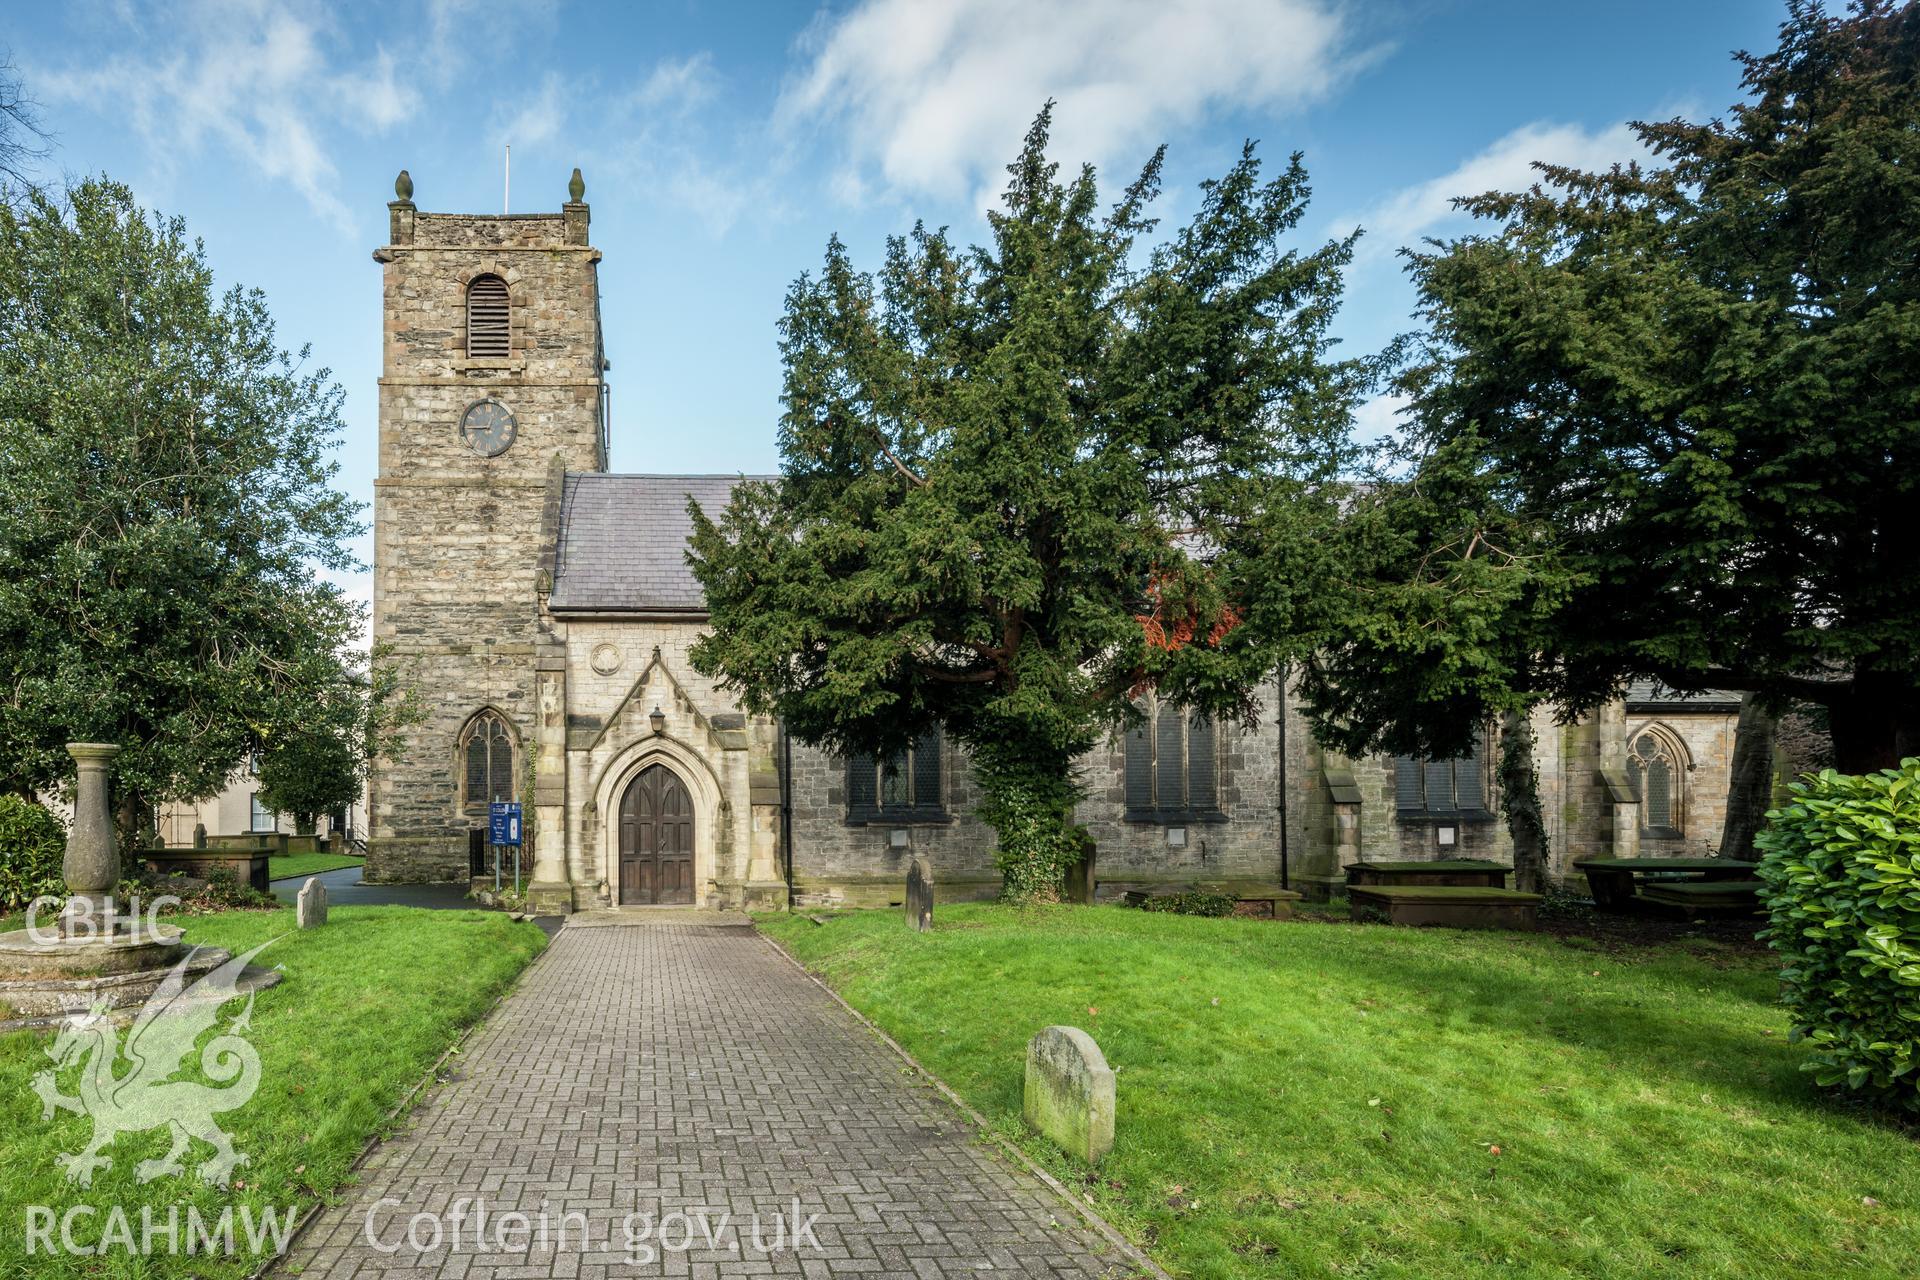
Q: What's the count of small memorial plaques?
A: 3